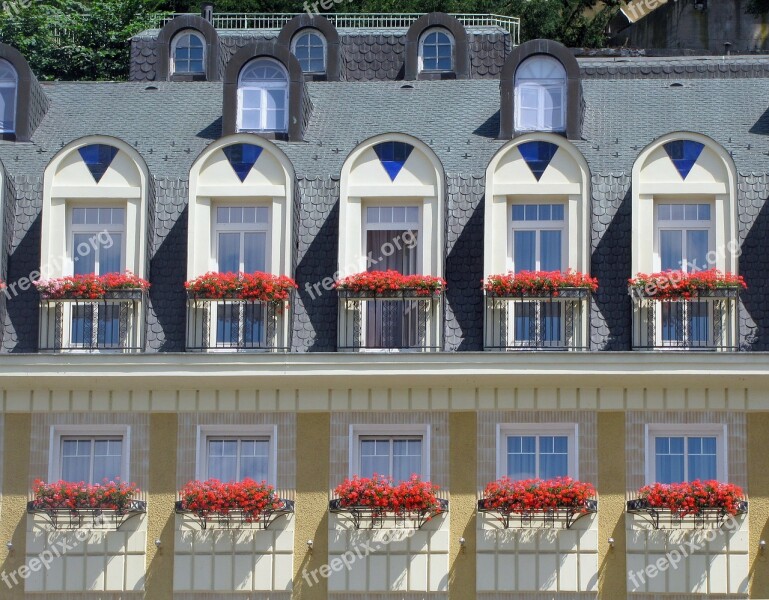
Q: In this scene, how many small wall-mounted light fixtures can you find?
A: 6